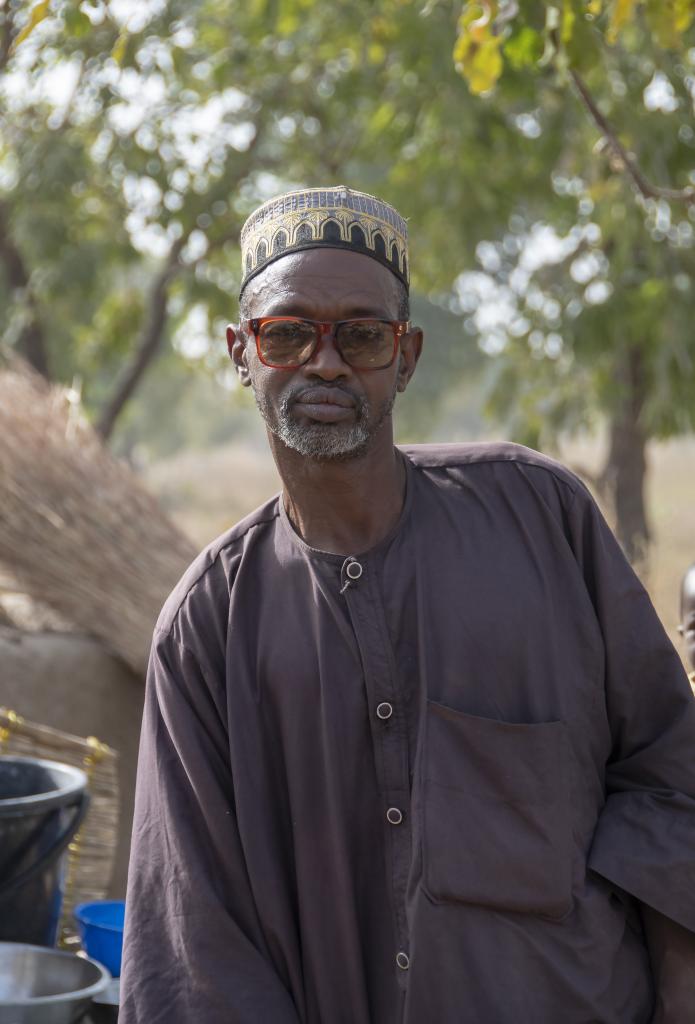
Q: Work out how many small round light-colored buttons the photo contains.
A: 4